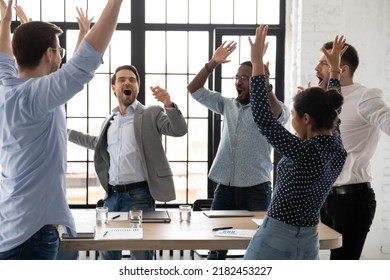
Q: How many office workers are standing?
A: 5